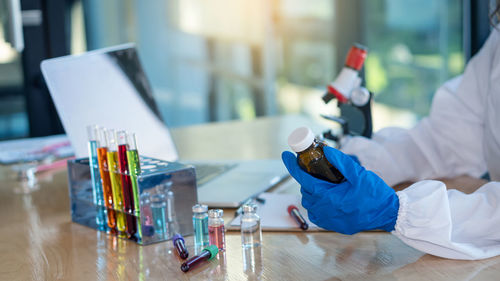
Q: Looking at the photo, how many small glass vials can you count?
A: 3